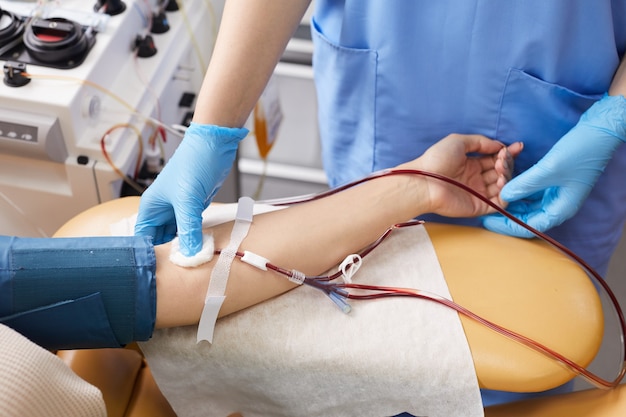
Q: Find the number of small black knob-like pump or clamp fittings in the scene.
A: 5